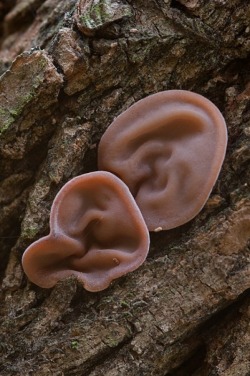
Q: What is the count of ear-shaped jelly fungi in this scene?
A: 2